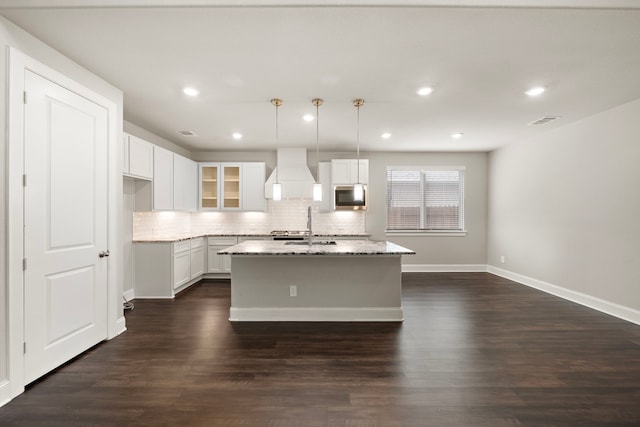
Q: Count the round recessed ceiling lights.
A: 7